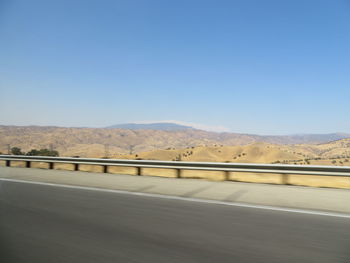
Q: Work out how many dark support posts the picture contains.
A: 9